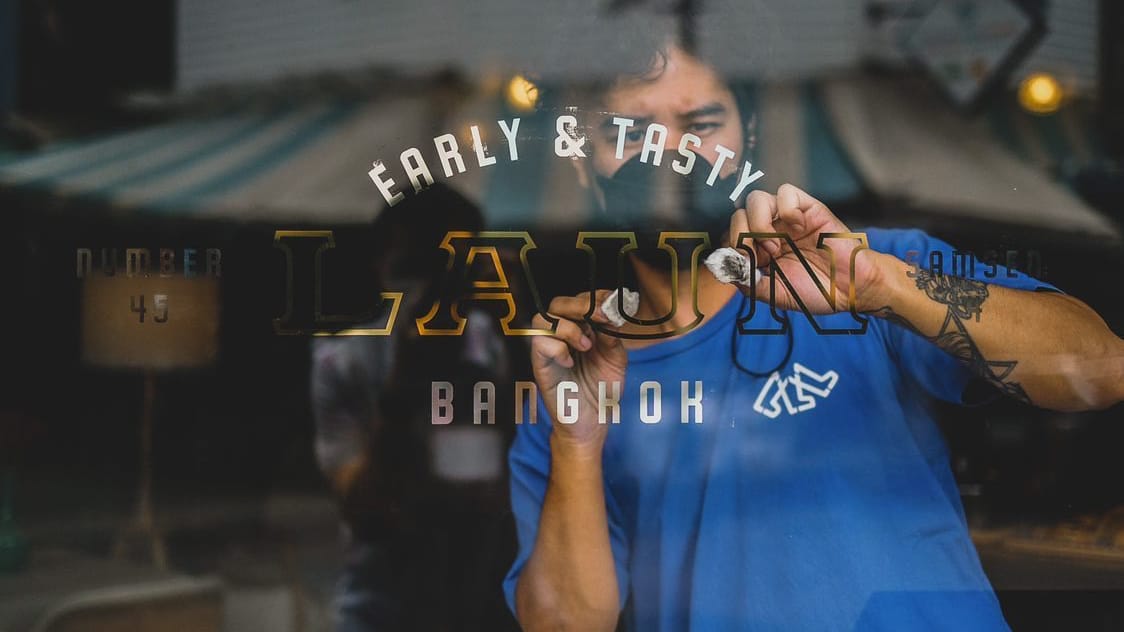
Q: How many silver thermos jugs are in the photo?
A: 0